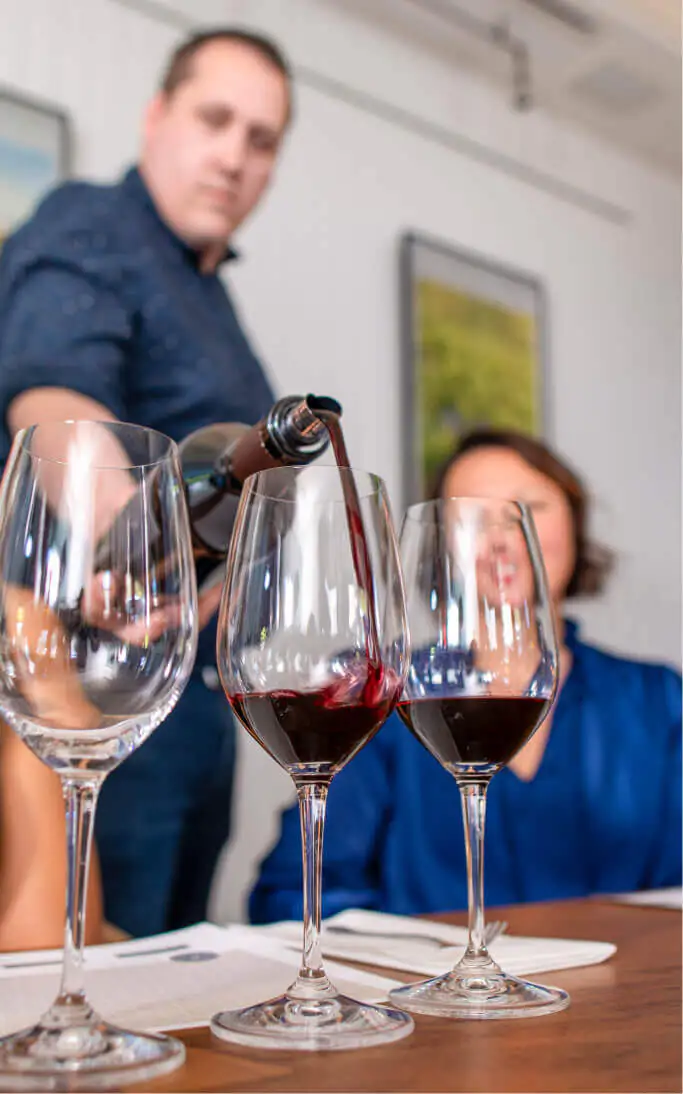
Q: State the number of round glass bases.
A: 3